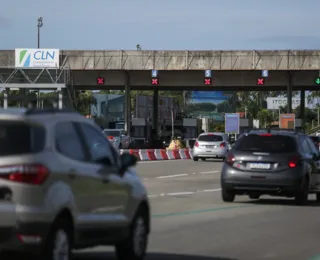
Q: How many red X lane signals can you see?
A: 4